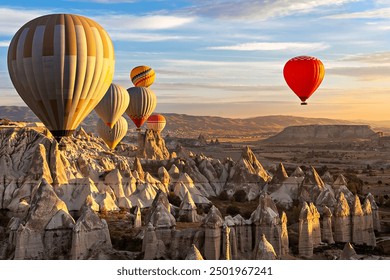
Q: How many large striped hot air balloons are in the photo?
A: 1